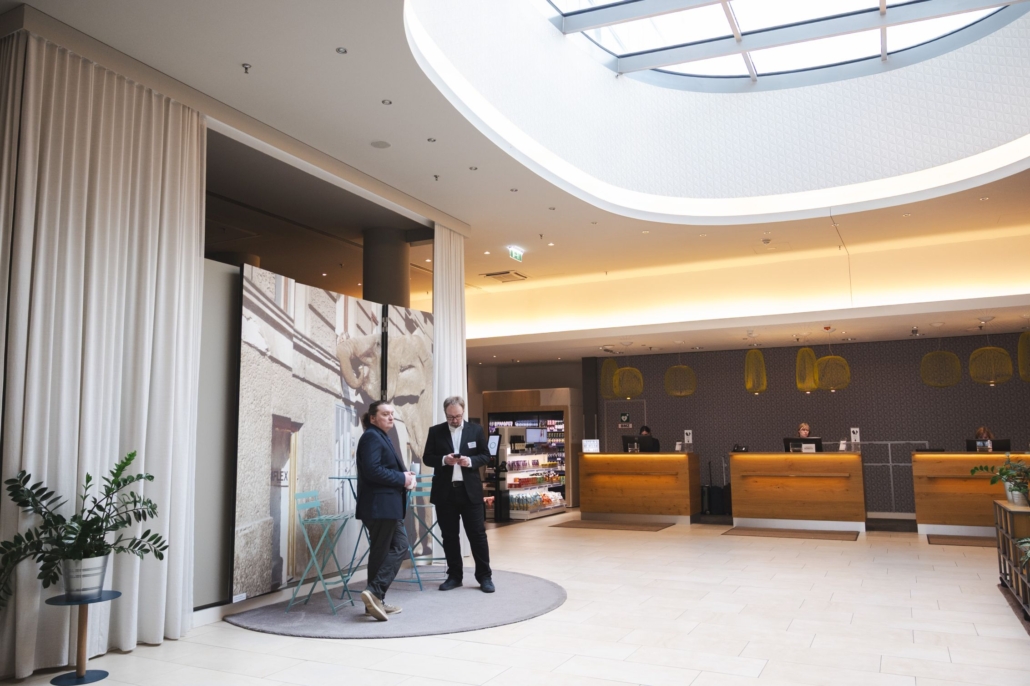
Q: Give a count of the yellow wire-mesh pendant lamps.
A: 9